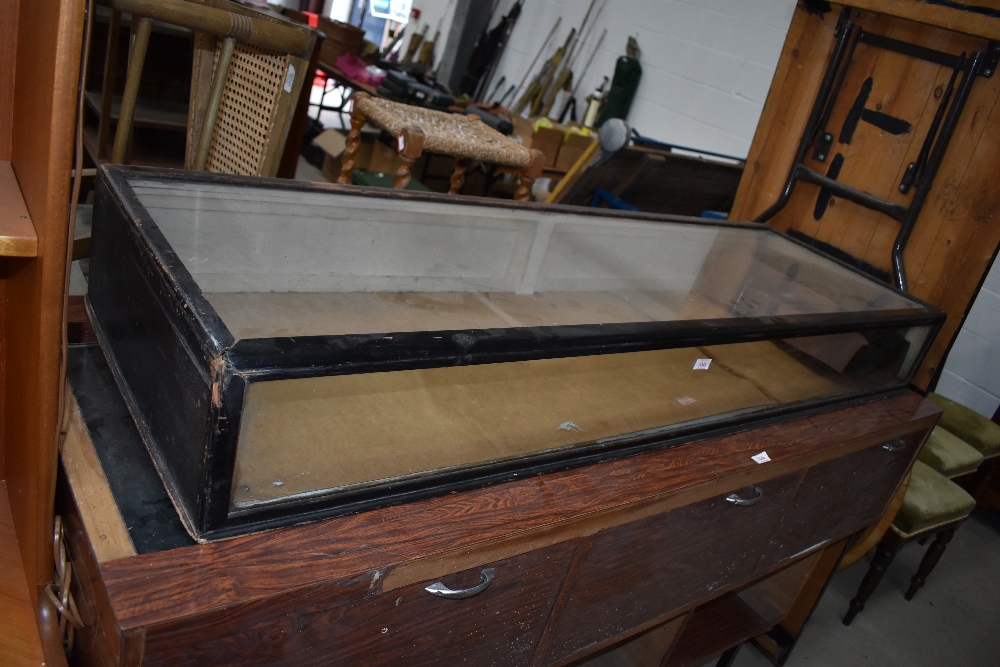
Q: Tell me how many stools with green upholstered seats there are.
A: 3